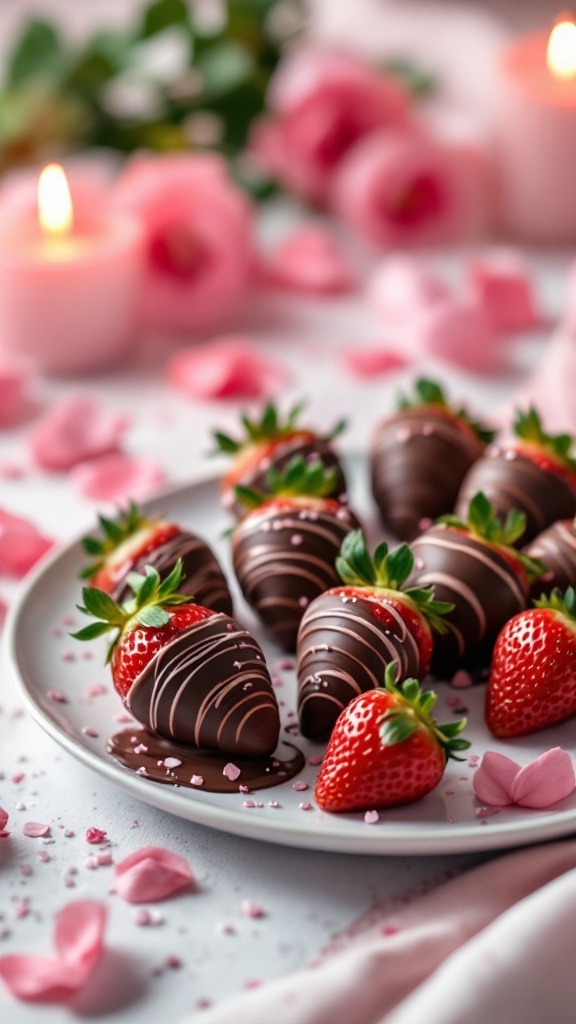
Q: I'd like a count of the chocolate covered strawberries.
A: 9